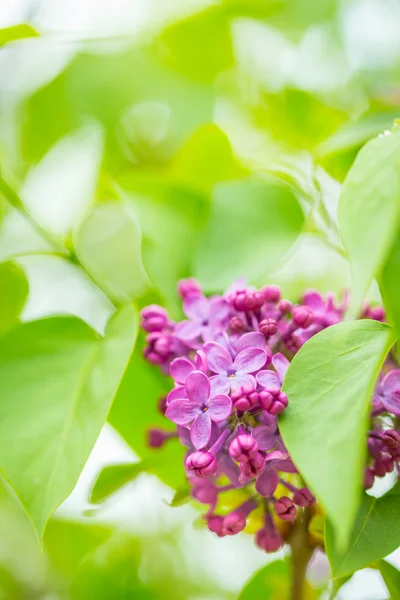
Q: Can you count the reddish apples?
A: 0